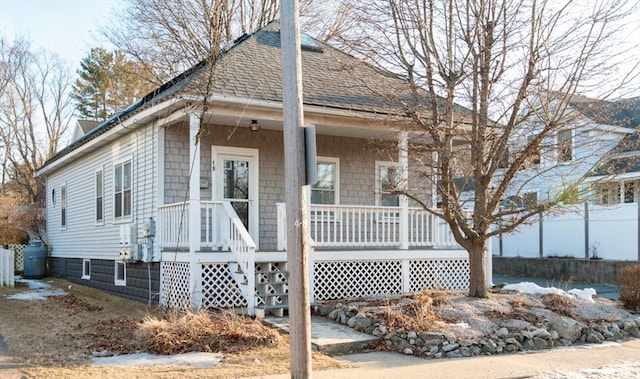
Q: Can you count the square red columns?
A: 0